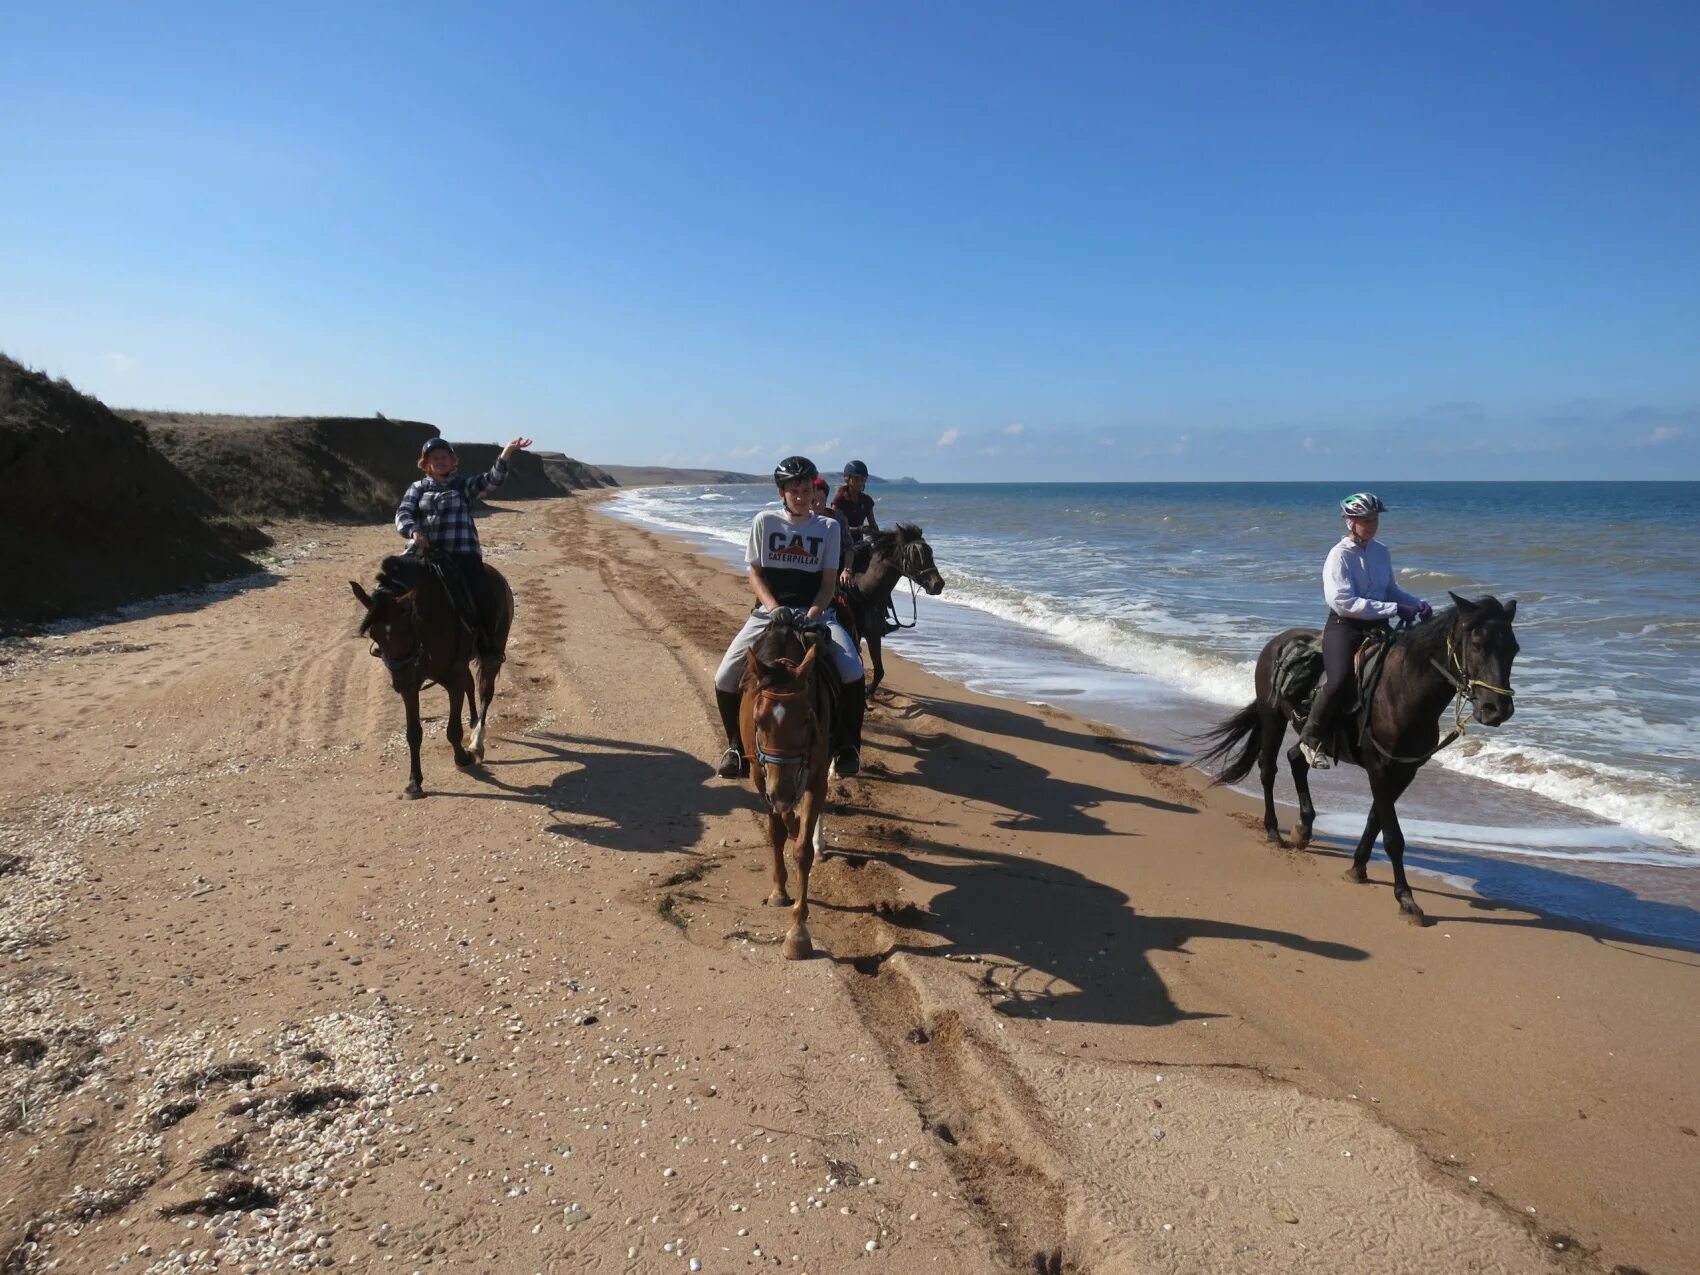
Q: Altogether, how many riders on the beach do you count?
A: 5